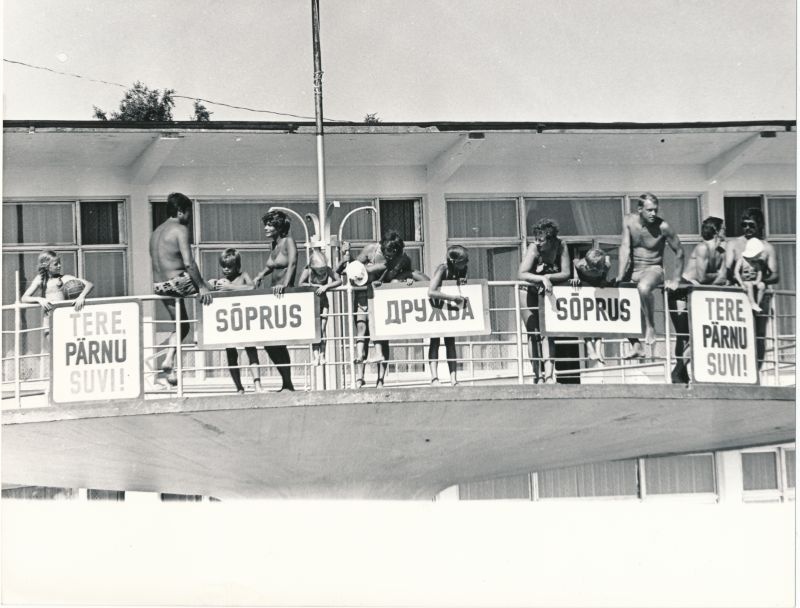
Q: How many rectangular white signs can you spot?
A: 5